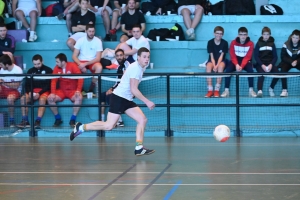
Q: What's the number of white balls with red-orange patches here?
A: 1